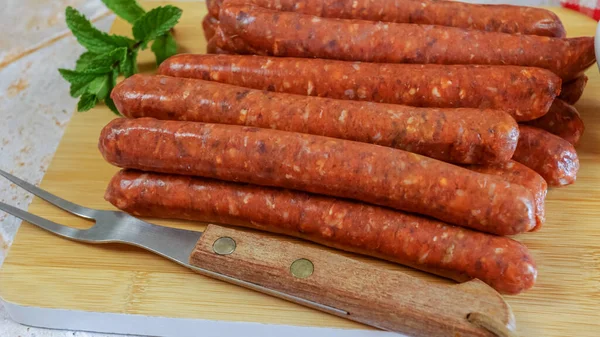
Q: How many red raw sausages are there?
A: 10